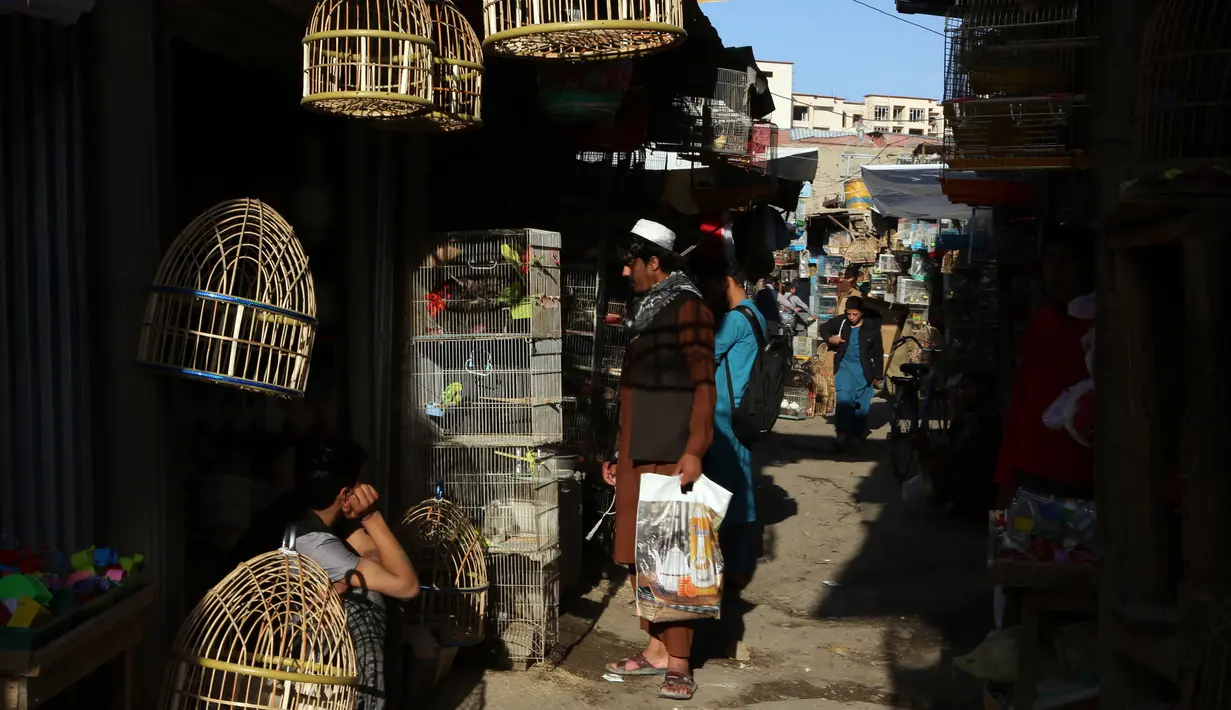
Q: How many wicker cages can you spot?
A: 6